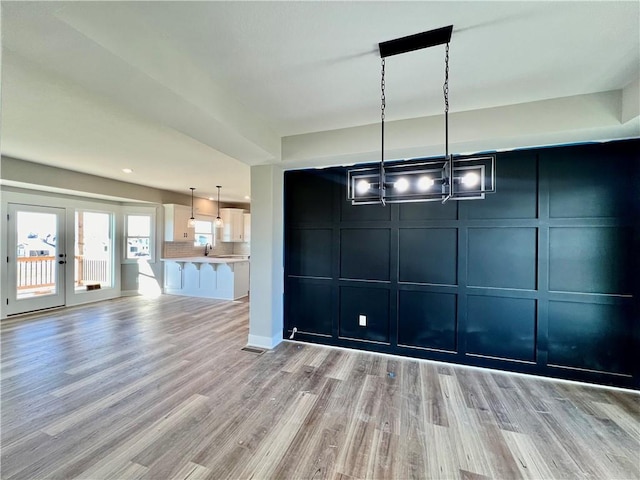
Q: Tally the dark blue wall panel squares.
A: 15